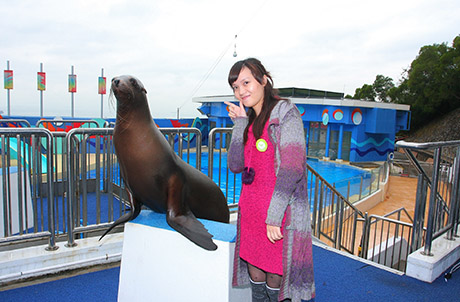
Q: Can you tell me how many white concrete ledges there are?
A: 2